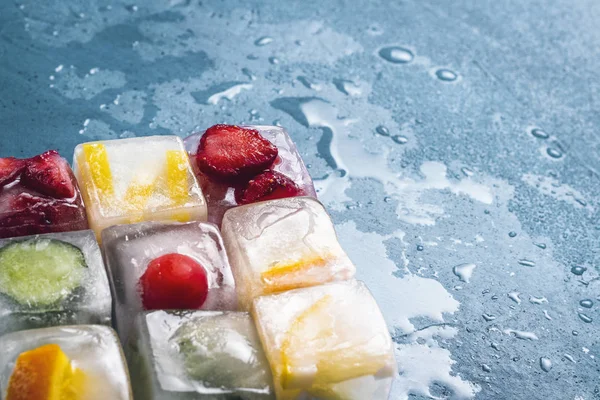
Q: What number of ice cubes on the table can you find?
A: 9